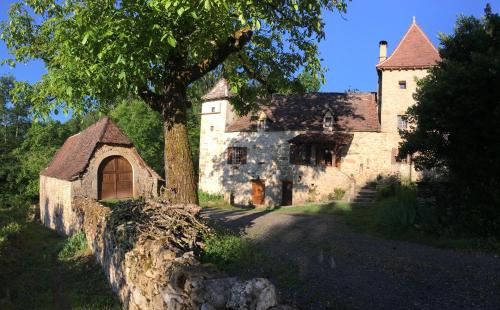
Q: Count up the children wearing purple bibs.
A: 0